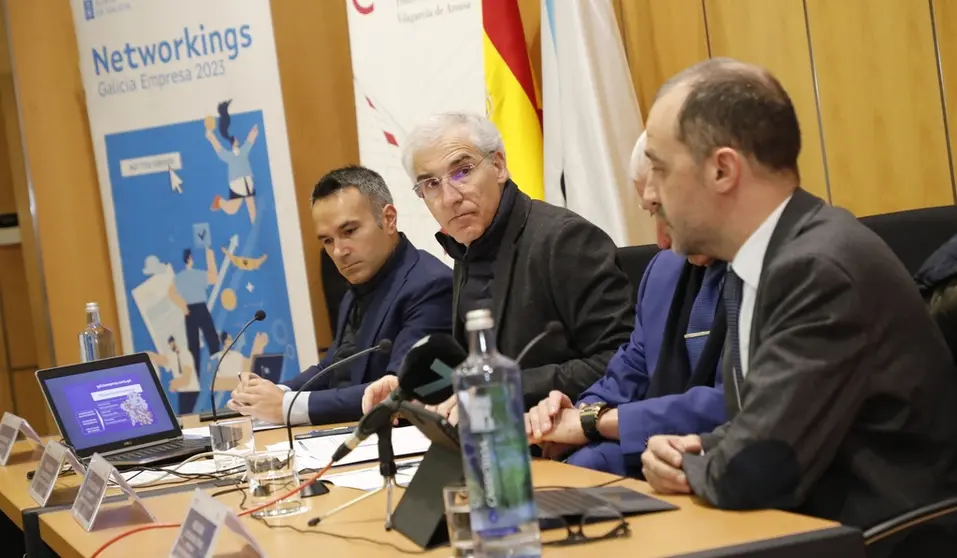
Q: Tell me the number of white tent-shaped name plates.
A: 4